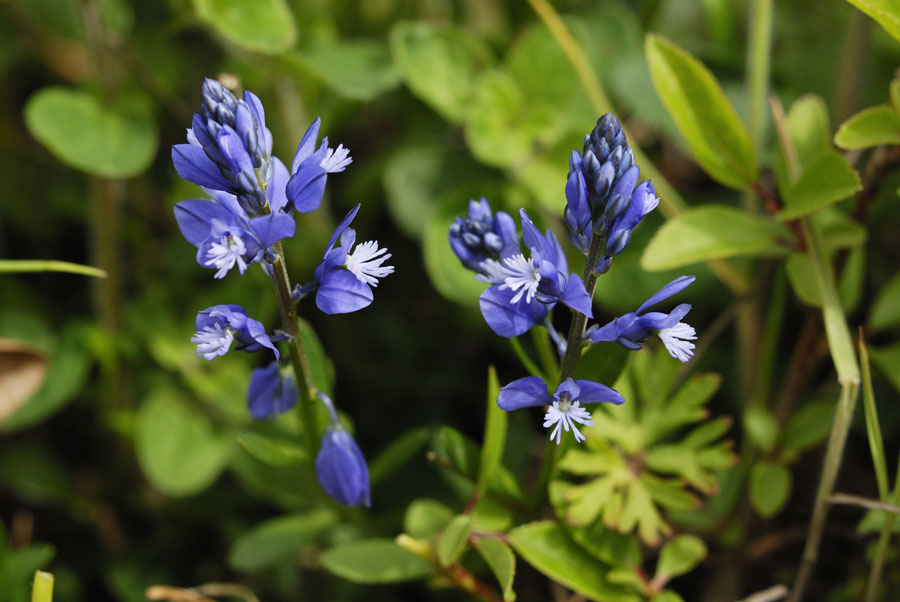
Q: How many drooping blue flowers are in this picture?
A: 2